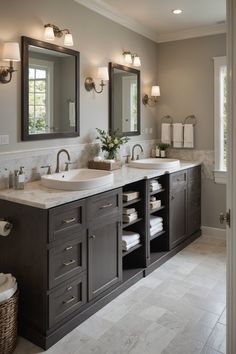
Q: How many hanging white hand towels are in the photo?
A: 3